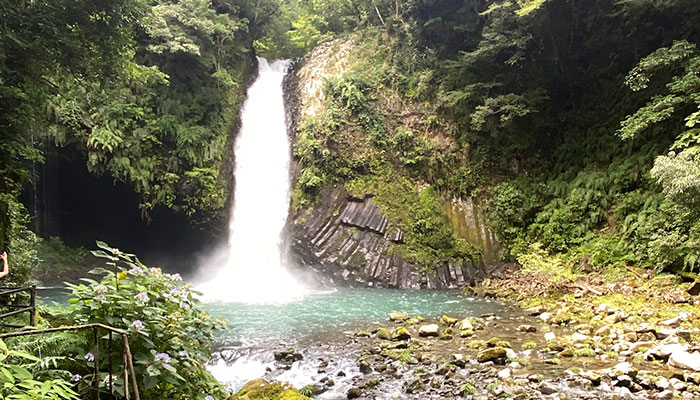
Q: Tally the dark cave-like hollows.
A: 1